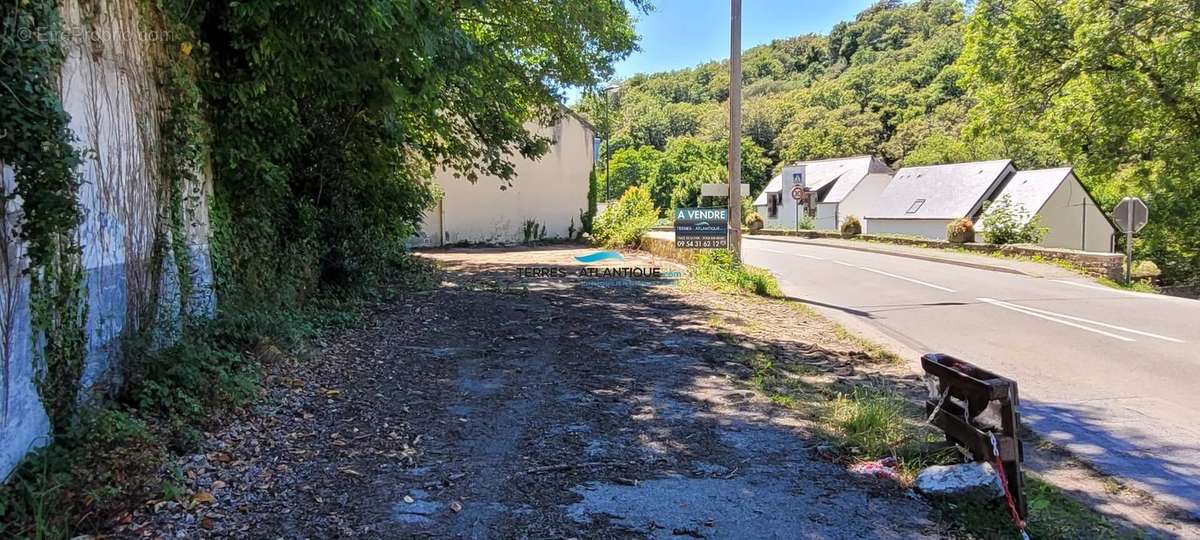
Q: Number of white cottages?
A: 3